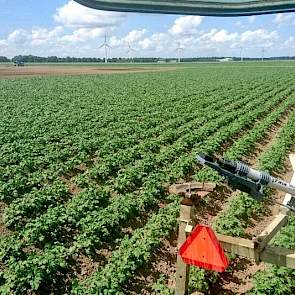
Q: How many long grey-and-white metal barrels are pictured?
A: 1